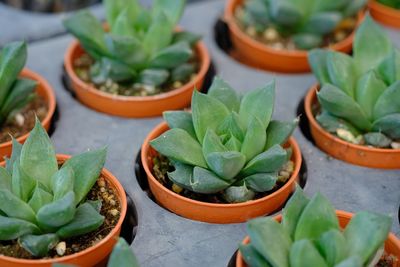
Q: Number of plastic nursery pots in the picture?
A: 8